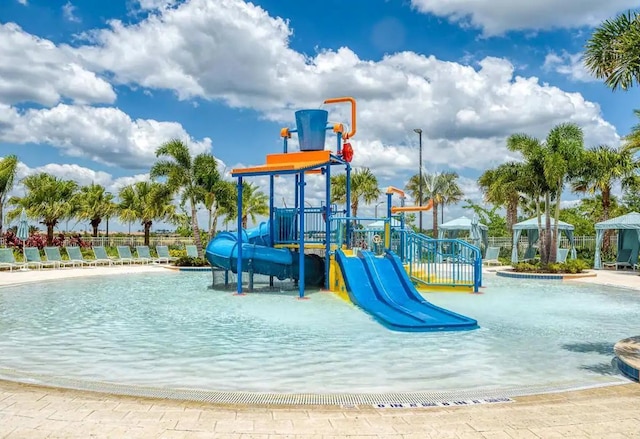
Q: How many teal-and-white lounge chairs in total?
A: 13